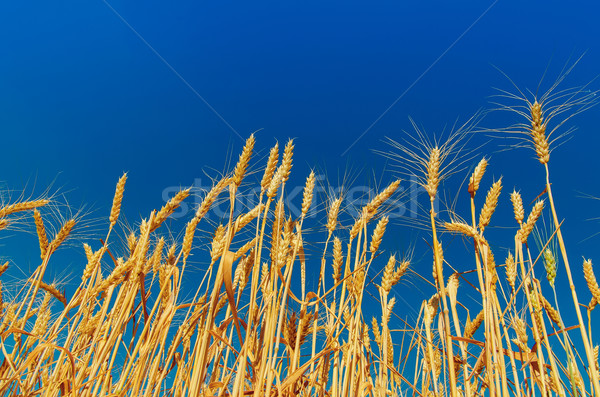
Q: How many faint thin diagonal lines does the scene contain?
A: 2